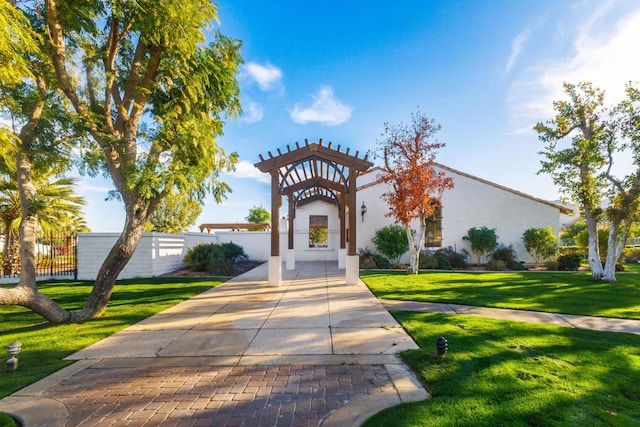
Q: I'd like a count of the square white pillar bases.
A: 4